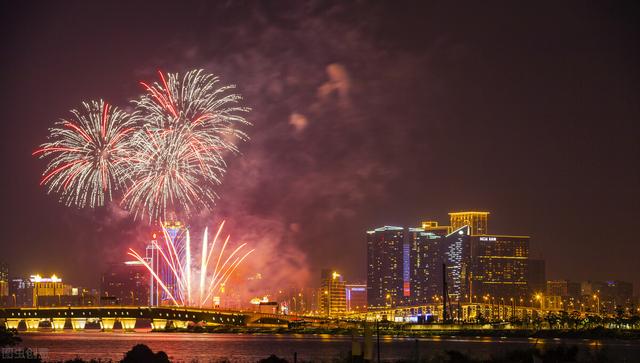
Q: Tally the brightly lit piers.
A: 8